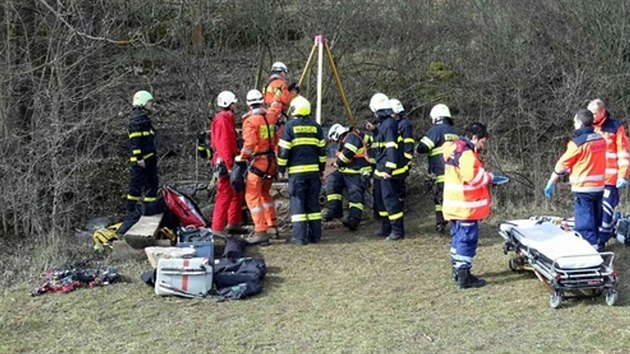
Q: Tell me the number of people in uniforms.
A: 12